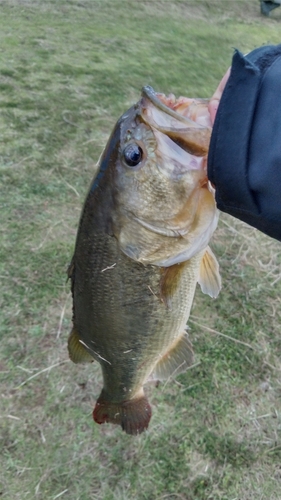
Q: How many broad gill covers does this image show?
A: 1